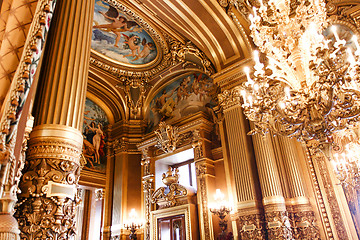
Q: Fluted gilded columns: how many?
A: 4